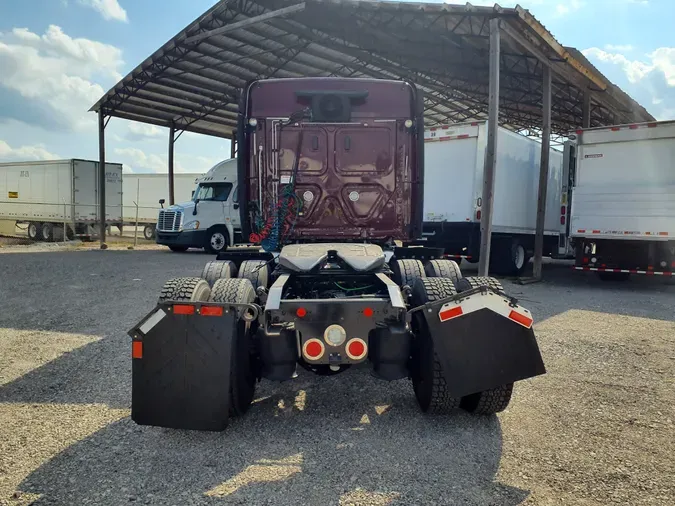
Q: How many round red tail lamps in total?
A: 2